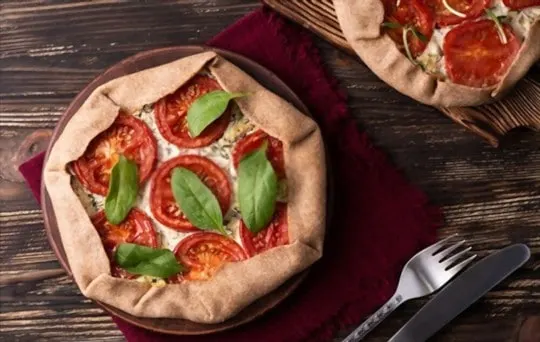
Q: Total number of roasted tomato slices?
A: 11